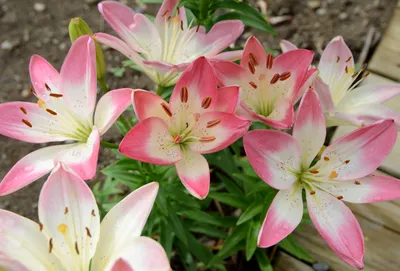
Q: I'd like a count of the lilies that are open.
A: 7